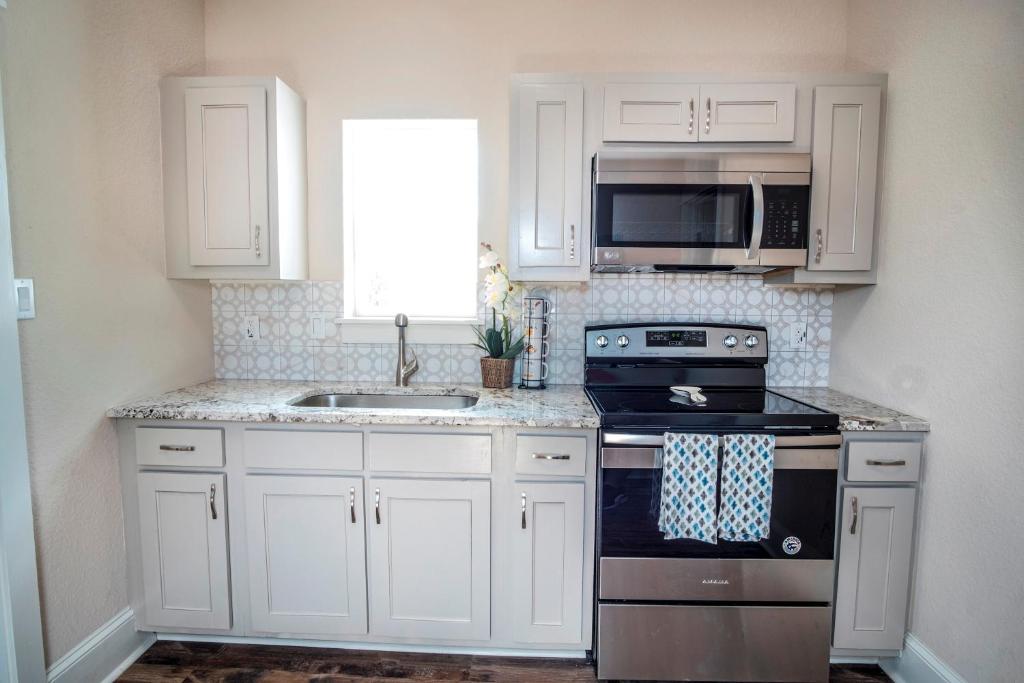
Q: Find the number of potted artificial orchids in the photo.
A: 1